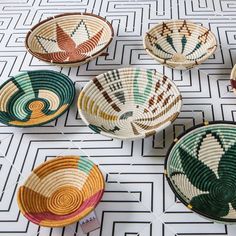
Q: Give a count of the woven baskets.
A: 7